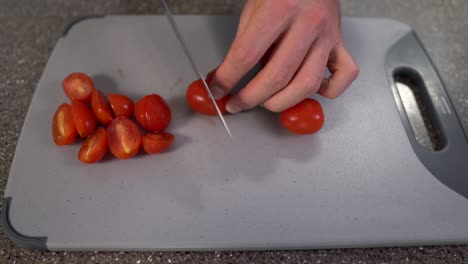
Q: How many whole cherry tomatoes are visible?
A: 2